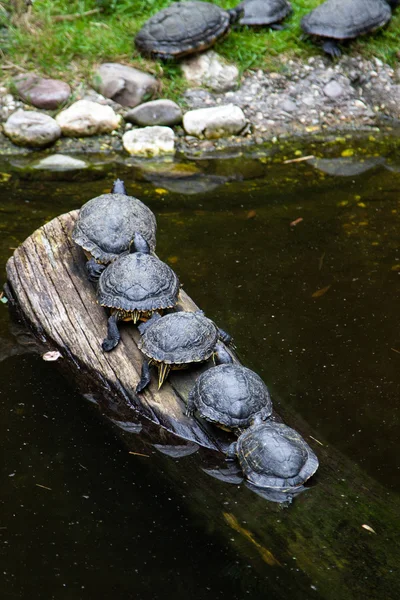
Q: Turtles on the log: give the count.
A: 5